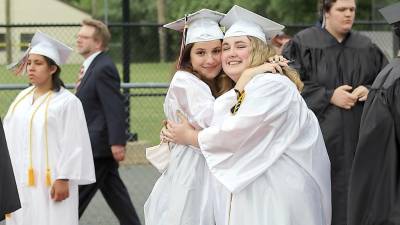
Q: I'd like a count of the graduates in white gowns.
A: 3